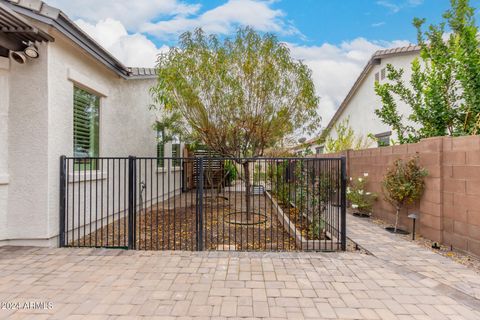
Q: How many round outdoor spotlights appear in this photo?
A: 2